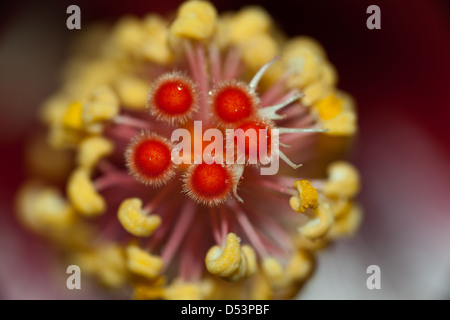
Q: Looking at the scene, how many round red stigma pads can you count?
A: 5